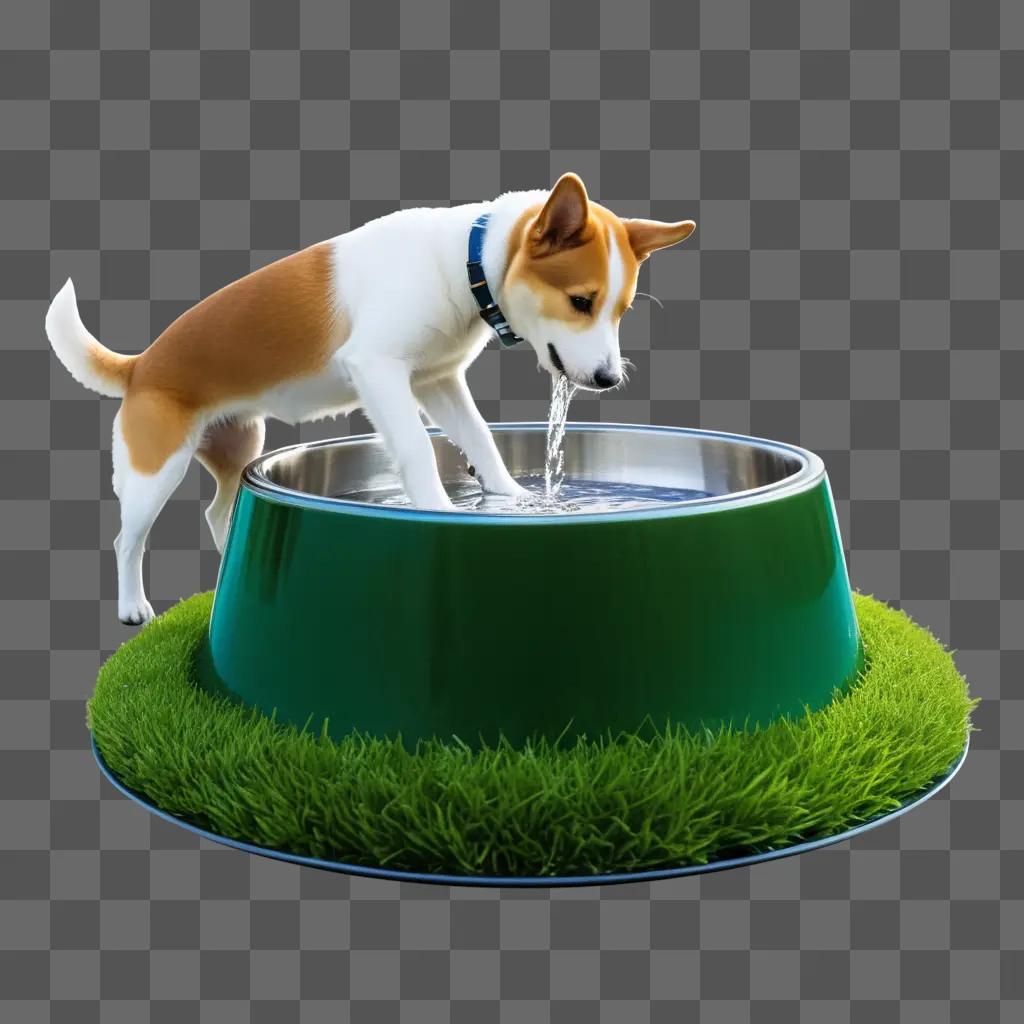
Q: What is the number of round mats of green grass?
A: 1